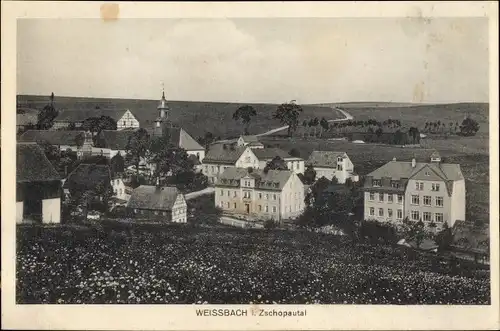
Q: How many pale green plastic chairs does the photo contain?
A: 0